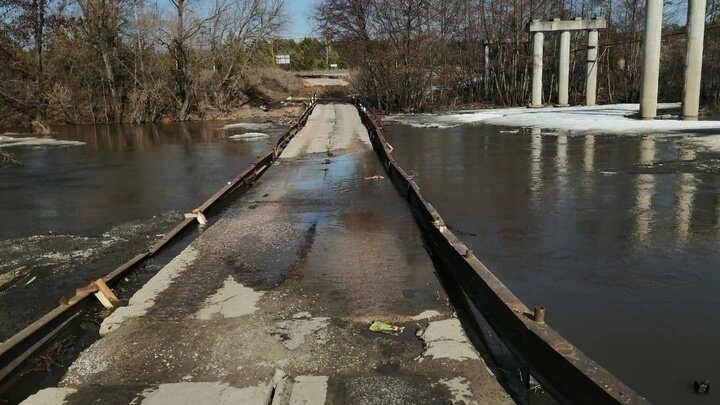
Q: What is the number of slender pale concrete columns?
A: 5